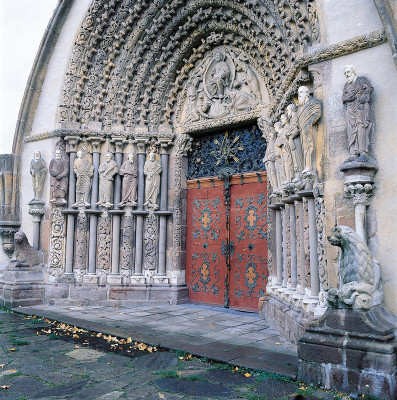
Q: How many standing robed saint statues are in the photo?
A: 12